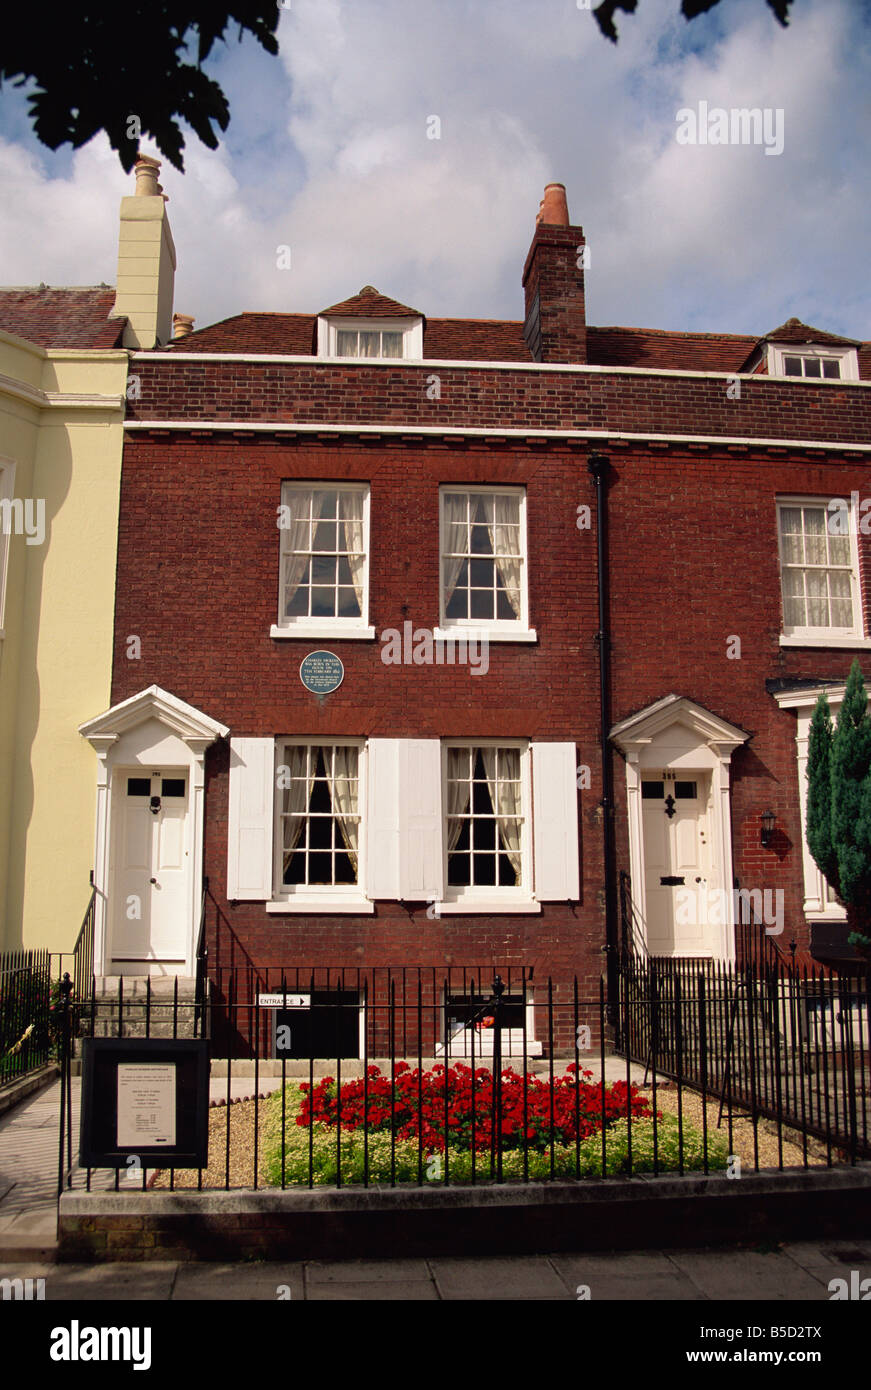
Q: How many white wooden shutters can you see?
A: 4